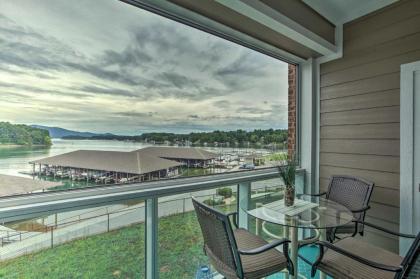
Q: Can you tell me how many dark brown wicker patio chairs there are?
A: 3